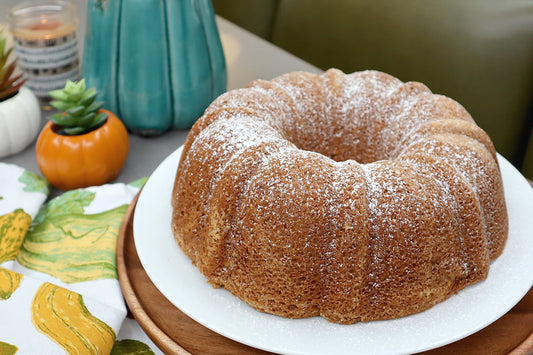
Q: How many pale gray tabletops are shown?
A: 1